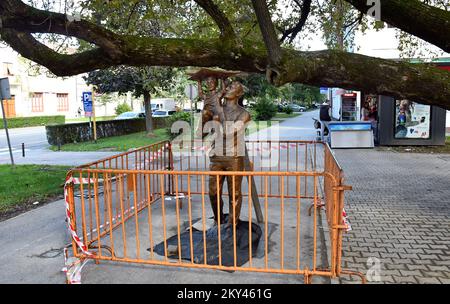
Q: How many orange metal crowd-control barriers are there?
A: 4